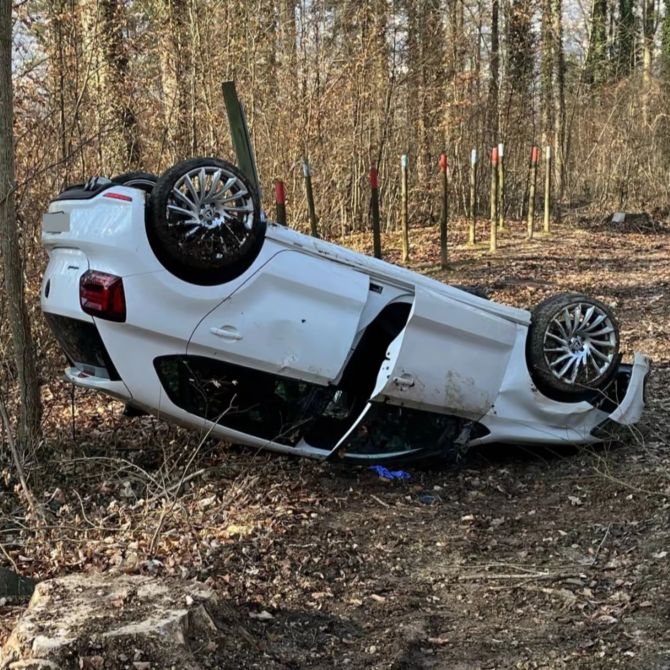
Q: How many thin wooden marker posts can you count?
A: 10